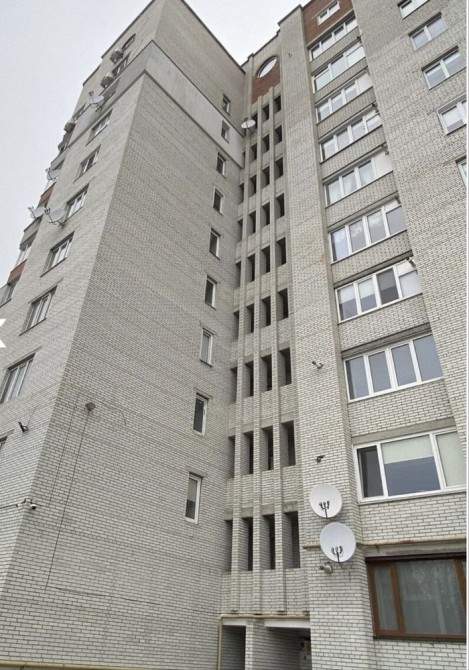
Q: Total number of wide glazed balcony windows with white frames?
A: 9